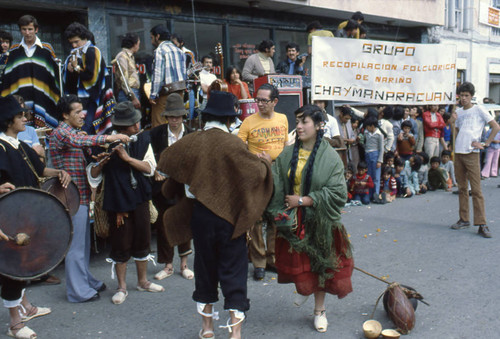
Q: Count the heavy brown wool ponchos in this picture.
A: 1